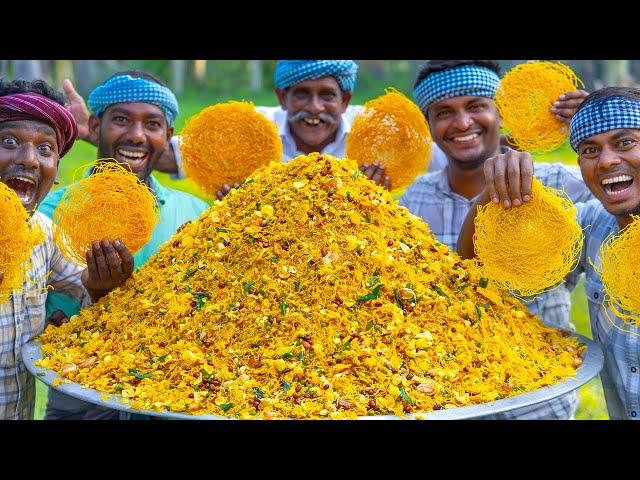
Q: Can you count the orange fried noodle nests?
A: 7